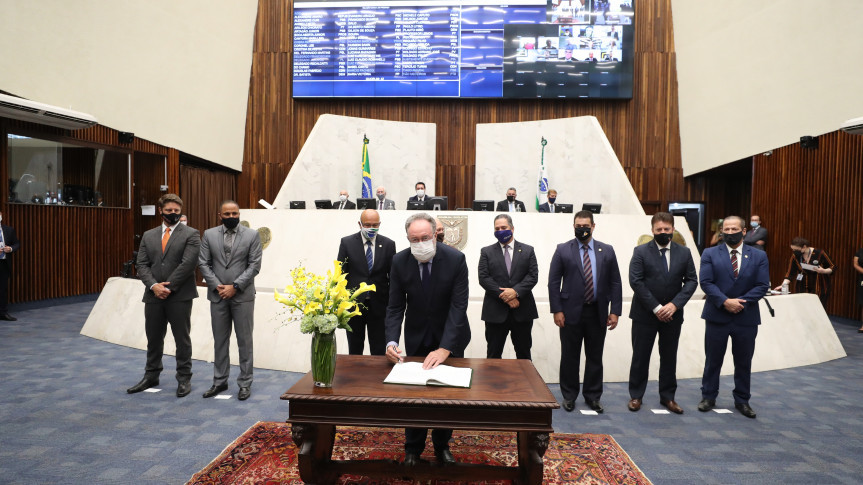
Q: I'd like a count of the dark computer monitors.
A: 8